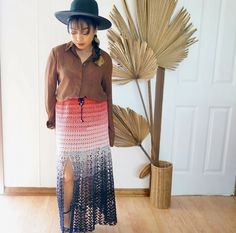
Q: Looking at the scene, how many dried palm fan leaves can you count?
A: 3